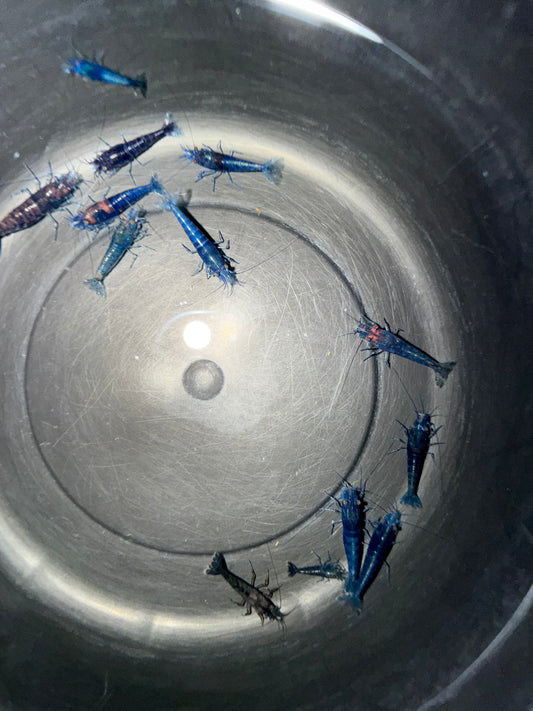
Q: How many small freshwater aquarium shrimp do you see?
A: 13